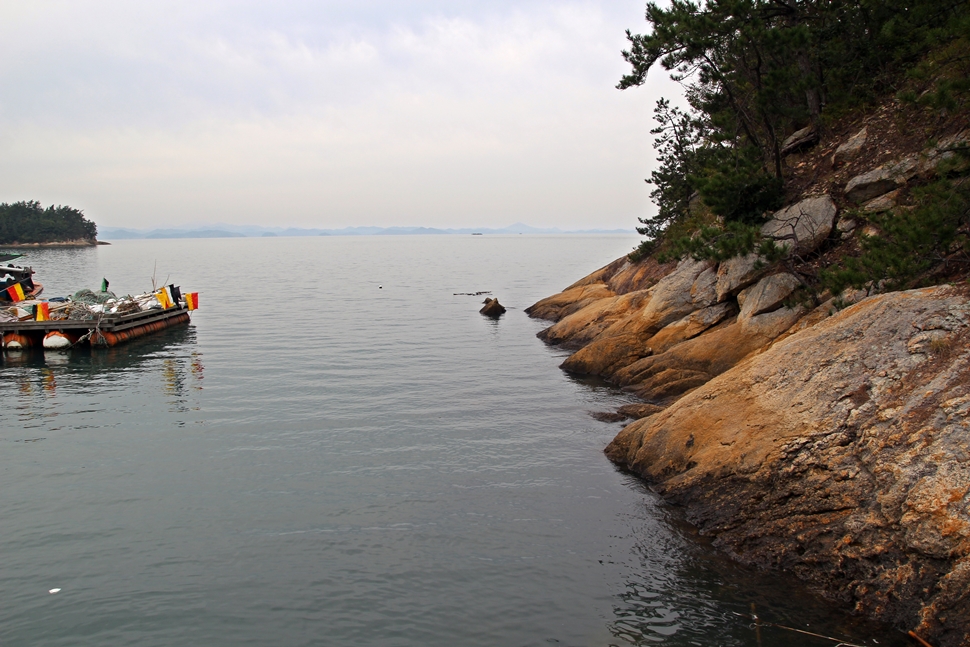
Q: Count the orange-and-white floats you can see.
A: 2